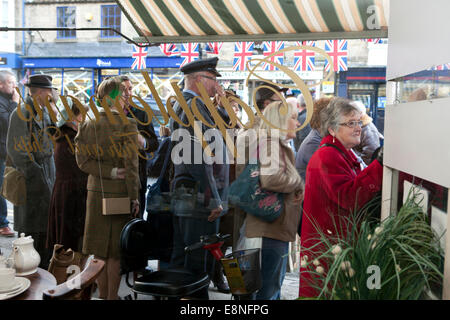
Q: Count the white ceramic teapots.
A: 1